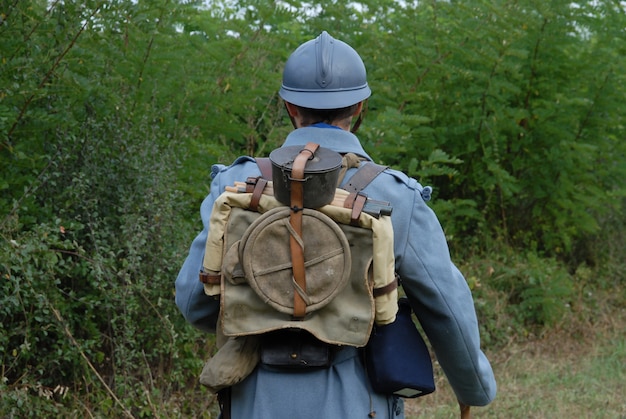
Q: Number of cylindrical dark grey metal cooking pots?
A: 1